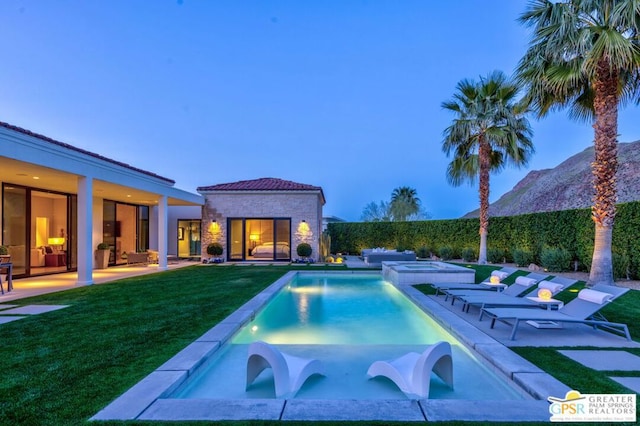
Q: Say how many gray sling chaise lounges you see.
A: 4